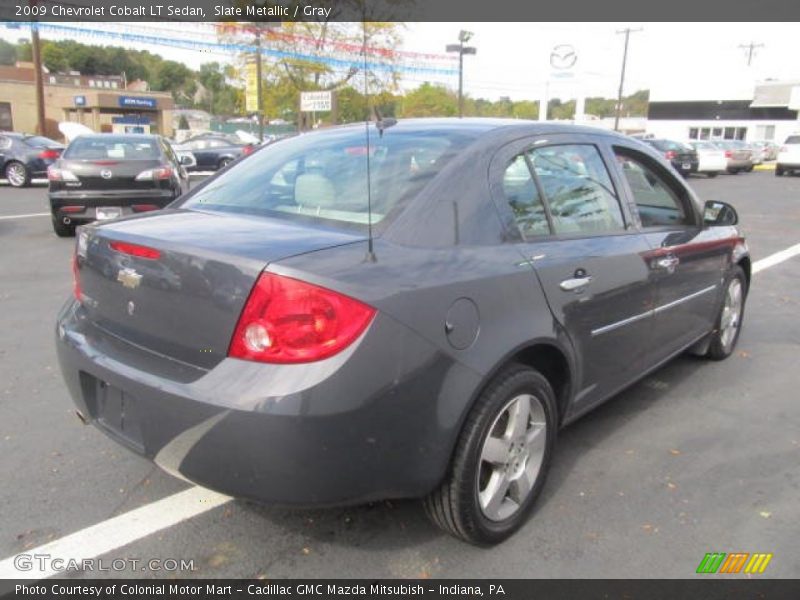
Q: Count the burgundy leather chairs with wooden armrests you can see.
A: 0